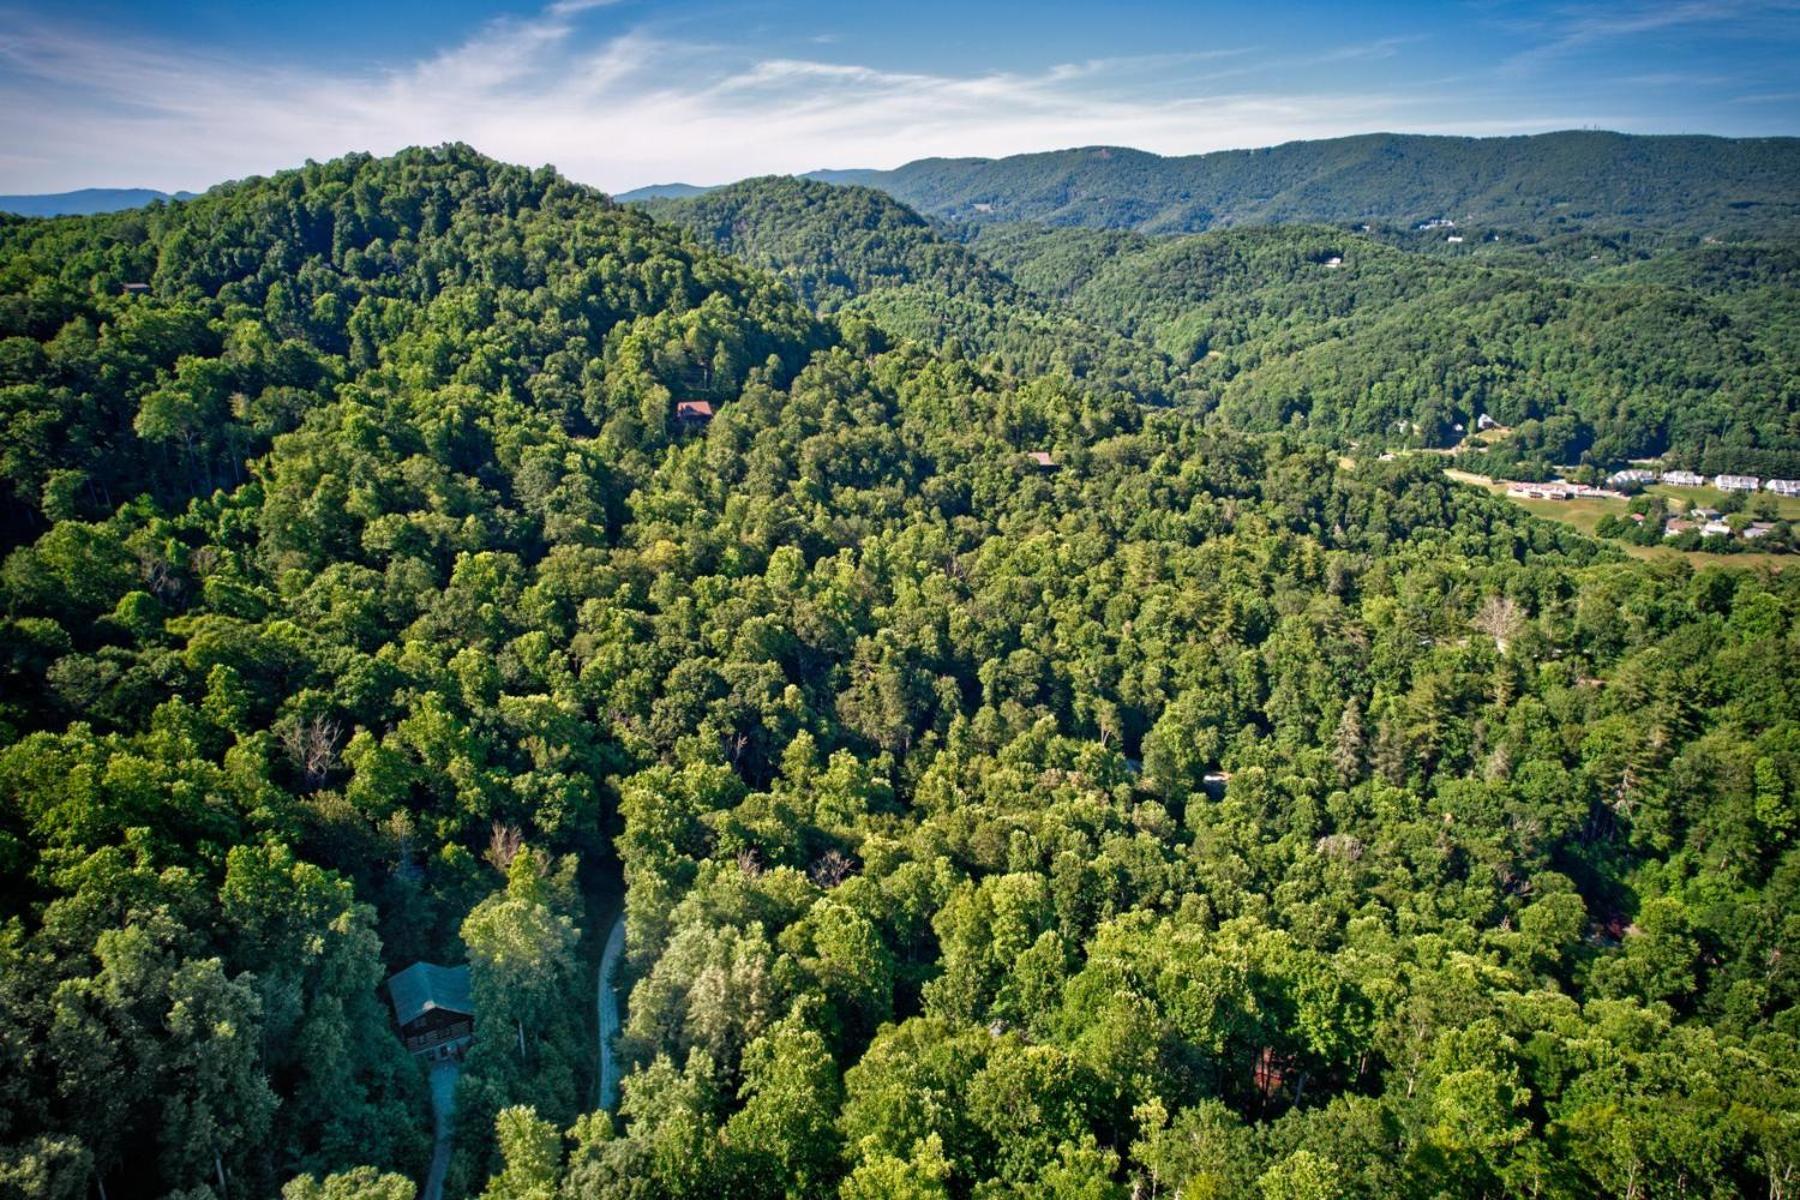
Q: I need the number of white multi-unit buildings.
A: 4